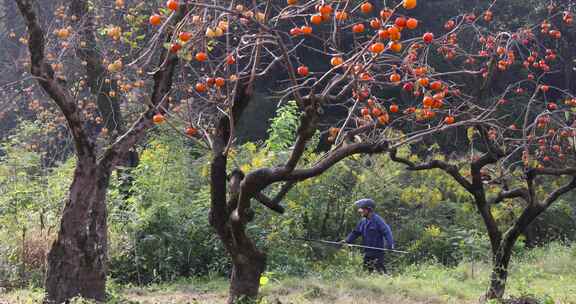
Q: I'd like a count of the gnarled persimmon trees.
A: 3